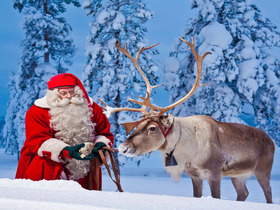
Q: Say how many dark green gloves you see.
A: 2